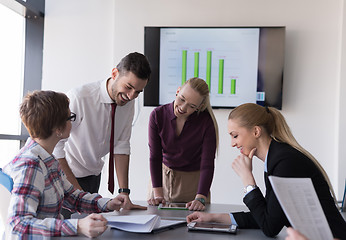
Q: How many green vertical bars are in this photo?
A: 5